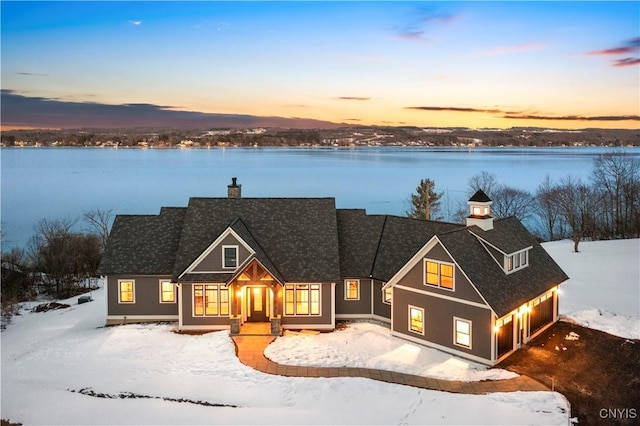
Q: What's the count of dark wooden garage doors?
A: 2